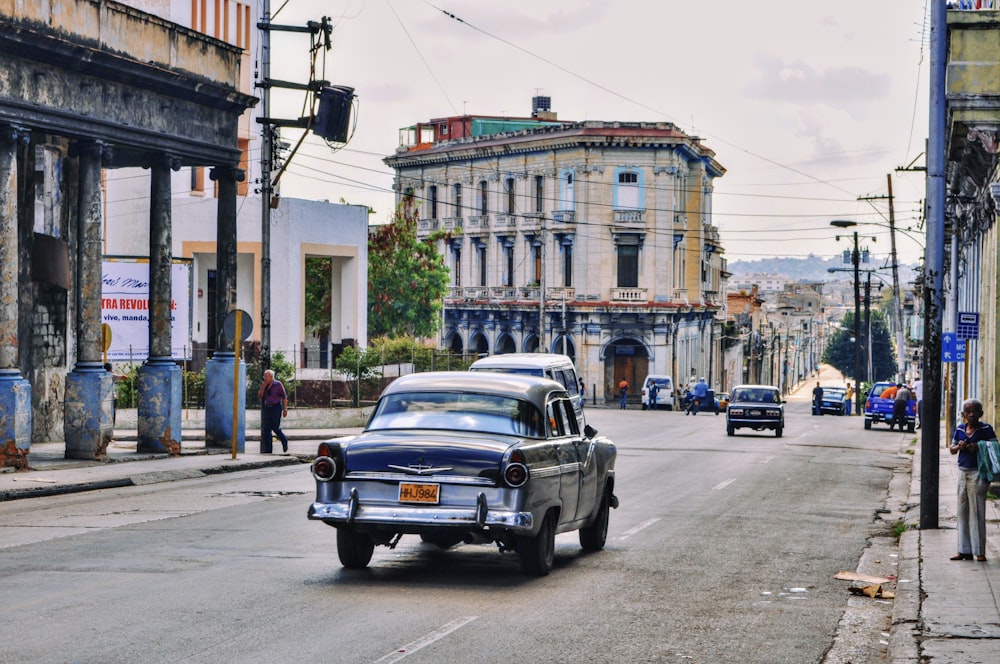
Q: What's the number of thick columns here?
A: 4